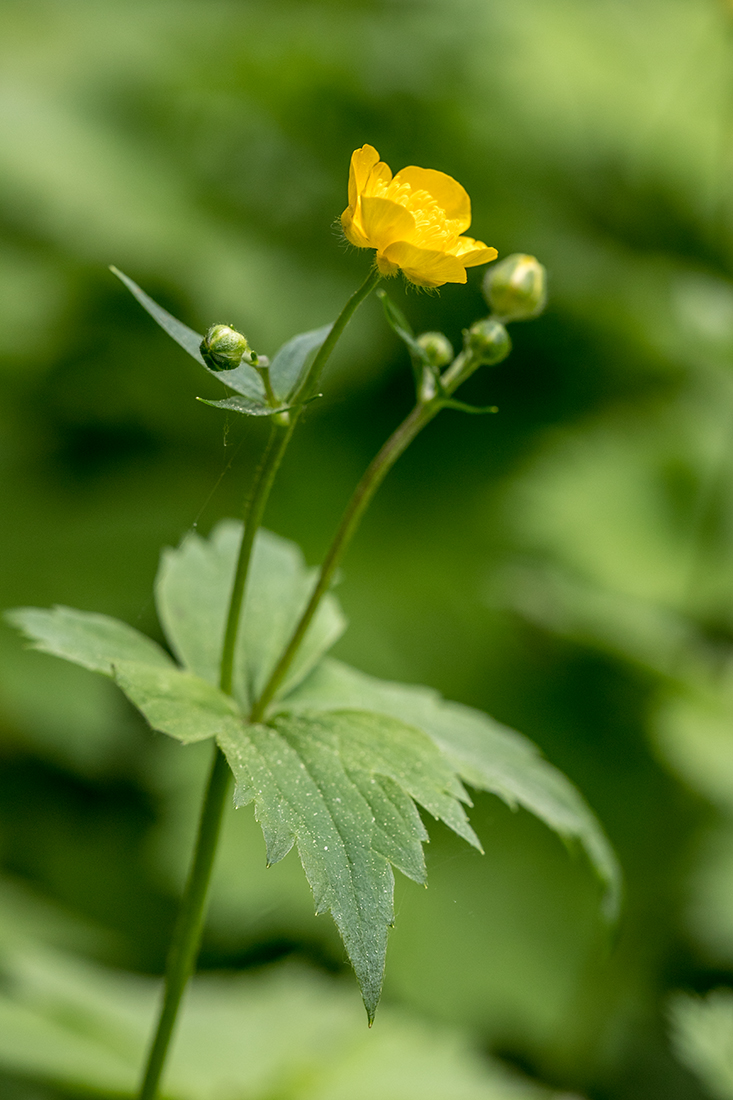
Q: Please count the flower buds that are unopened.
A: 4